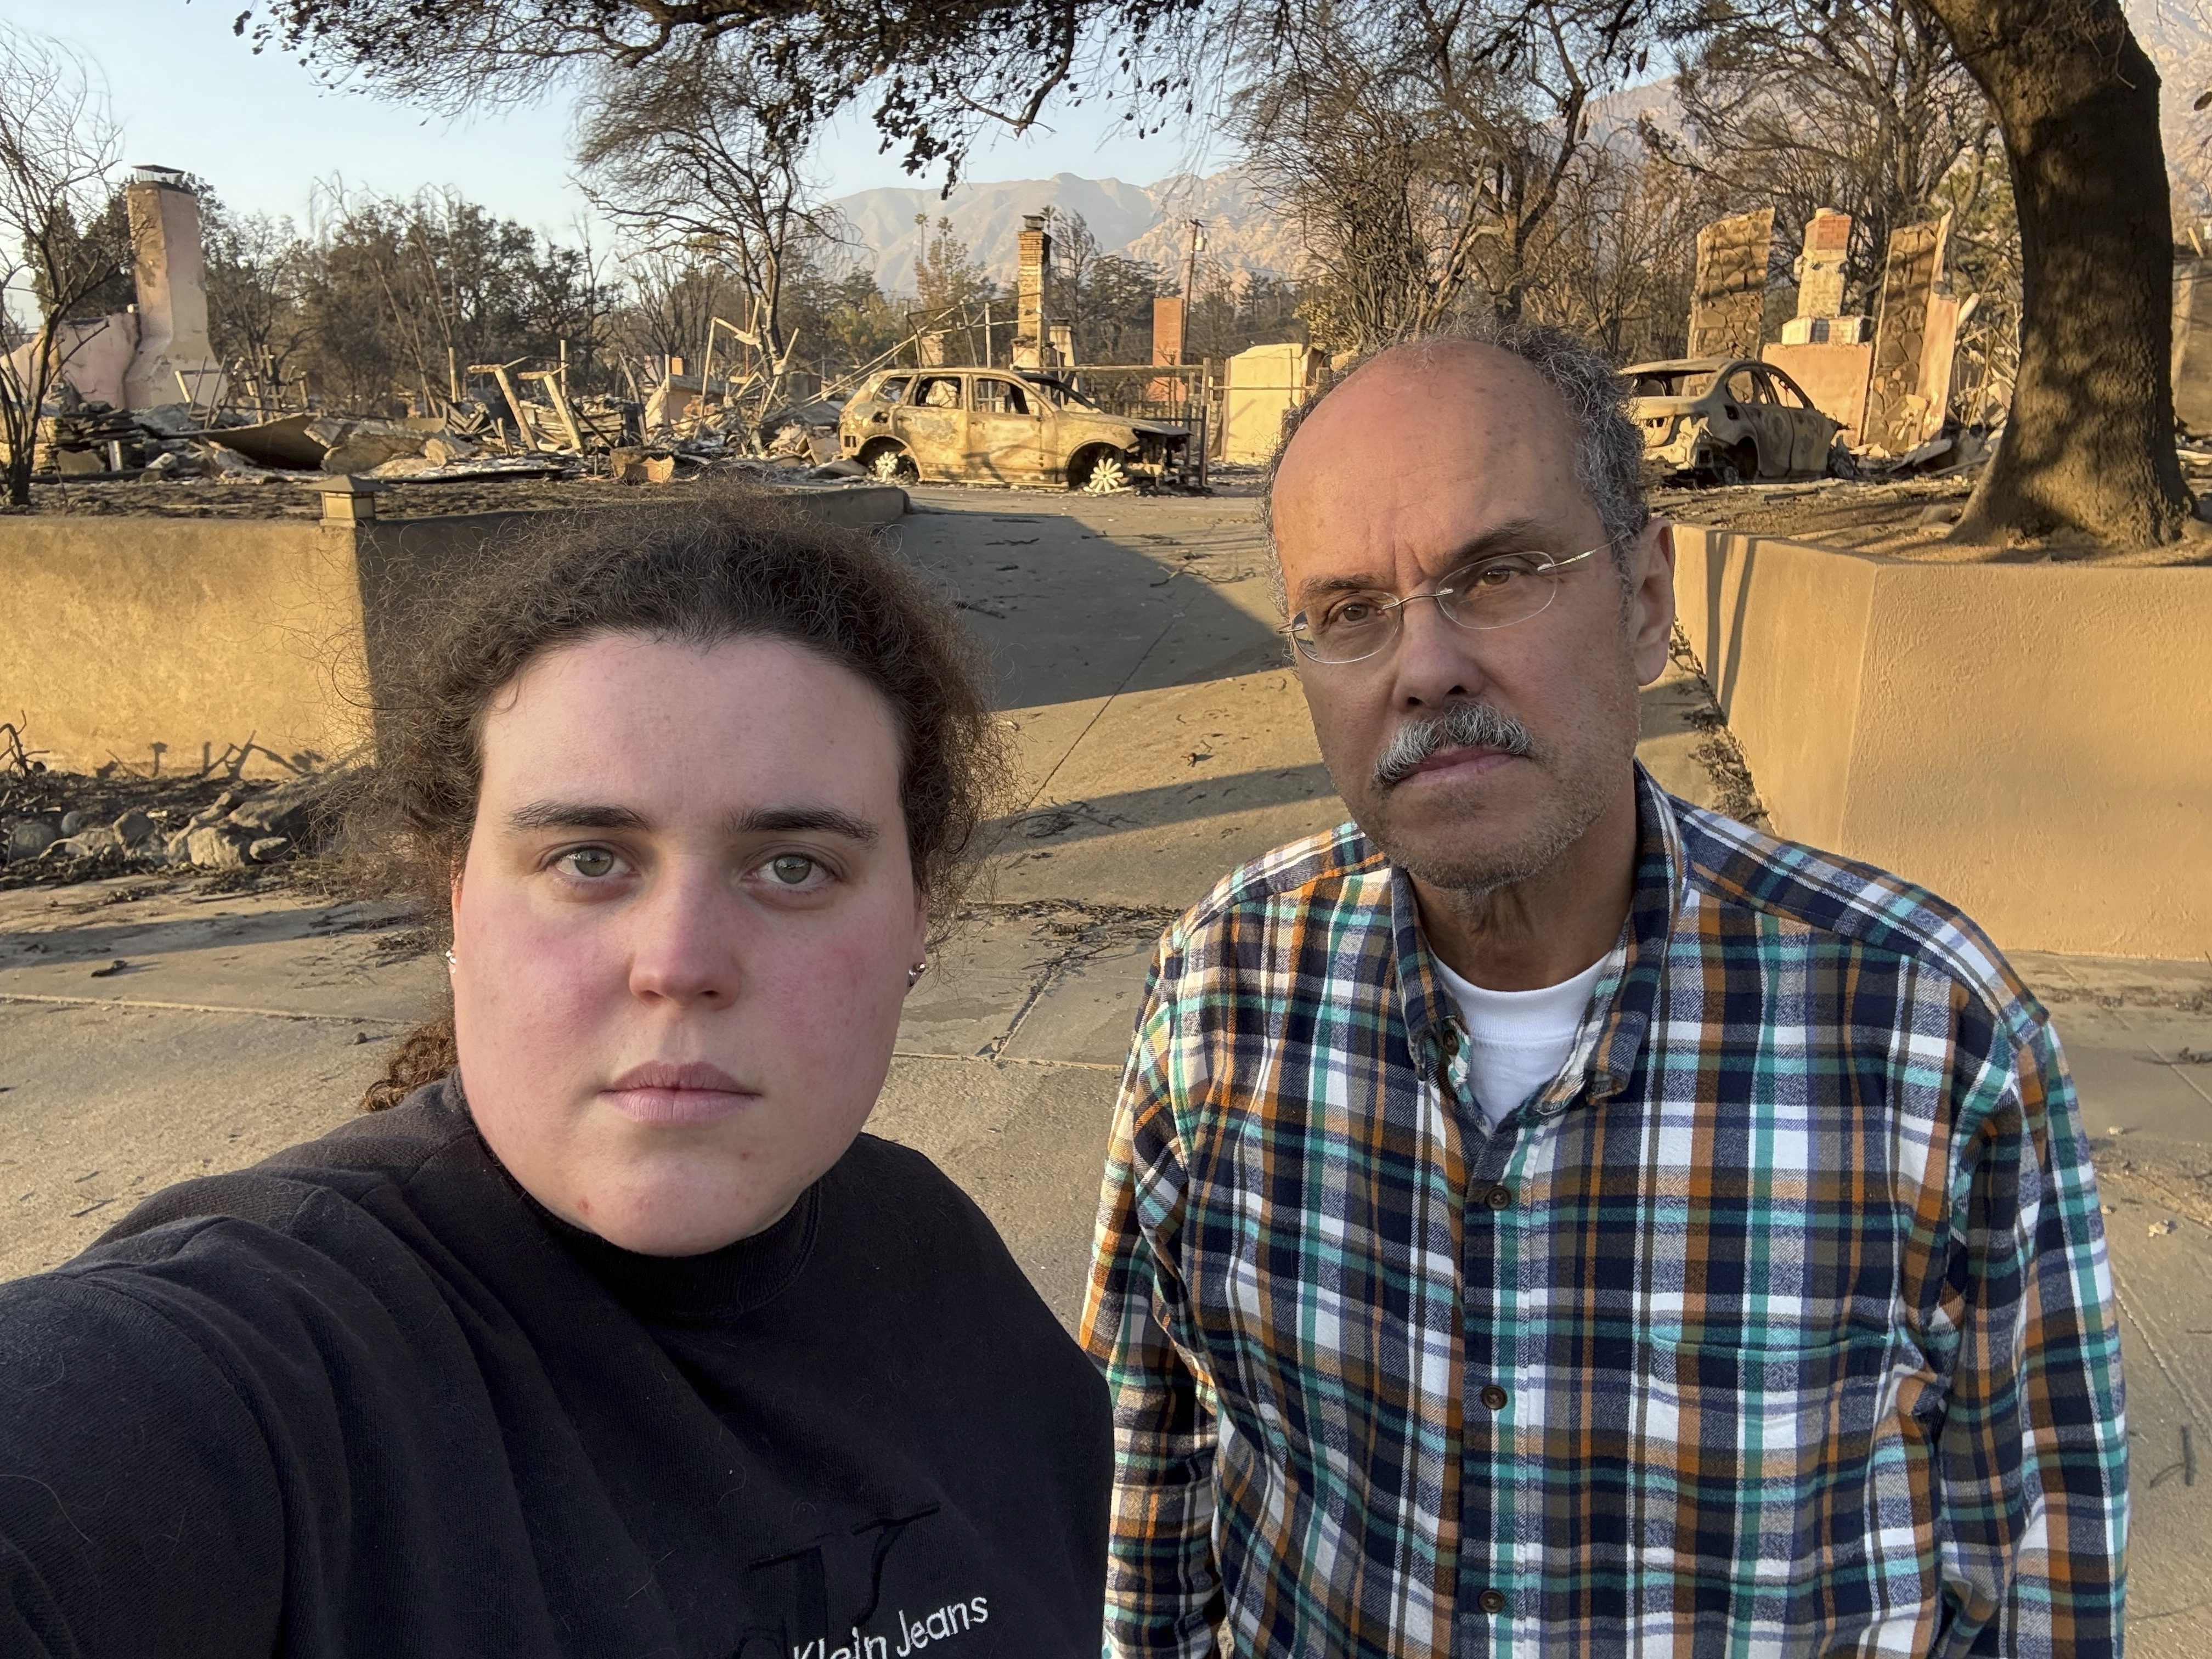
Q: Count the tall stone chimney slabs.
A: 2